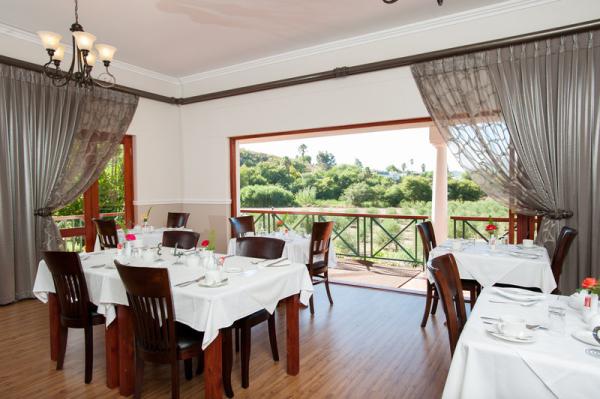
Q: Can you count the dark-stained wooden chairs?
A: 11